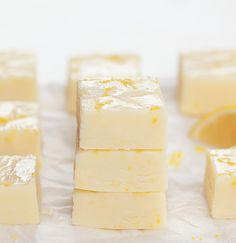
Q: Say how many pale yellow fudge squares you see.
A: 9